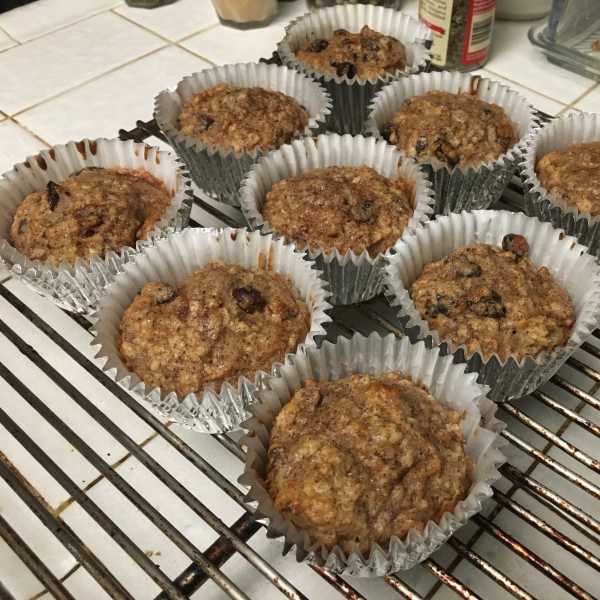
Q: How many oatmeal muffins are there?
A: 9